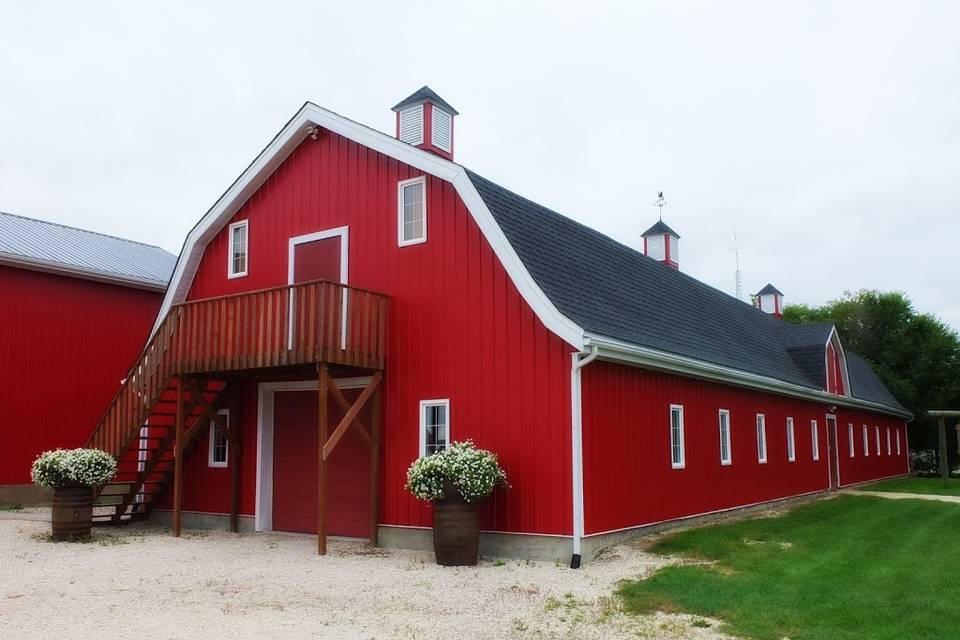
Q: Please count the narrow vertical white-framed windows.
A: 14